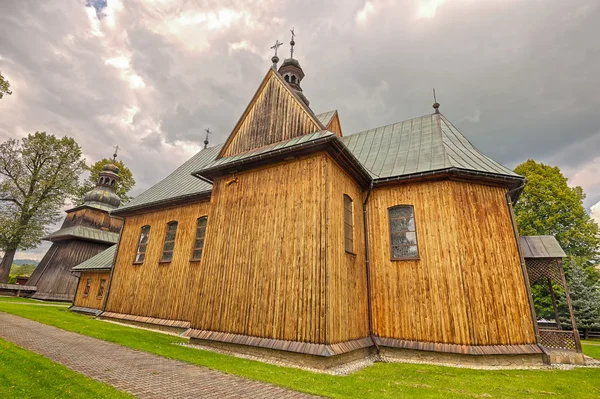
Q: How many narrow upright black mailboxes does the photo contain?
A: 0